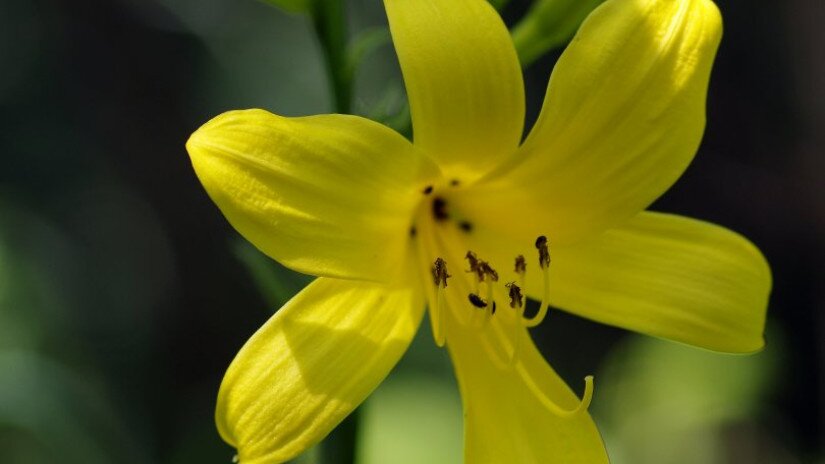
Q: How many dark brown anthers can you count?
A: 6